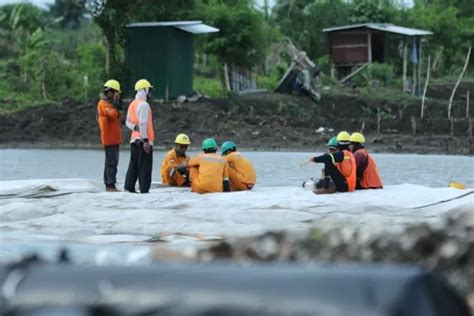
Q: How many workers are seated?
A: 6